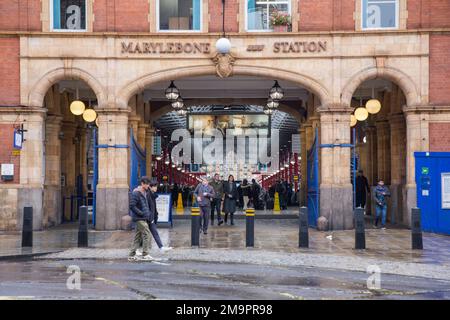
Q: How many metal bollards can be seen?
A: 7